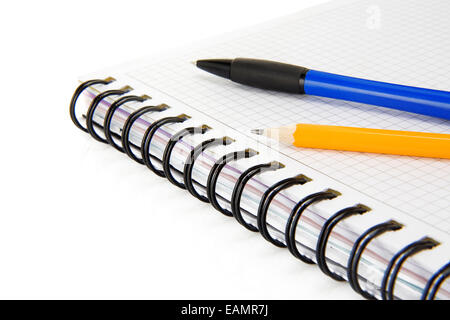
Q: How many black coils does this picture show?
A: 15